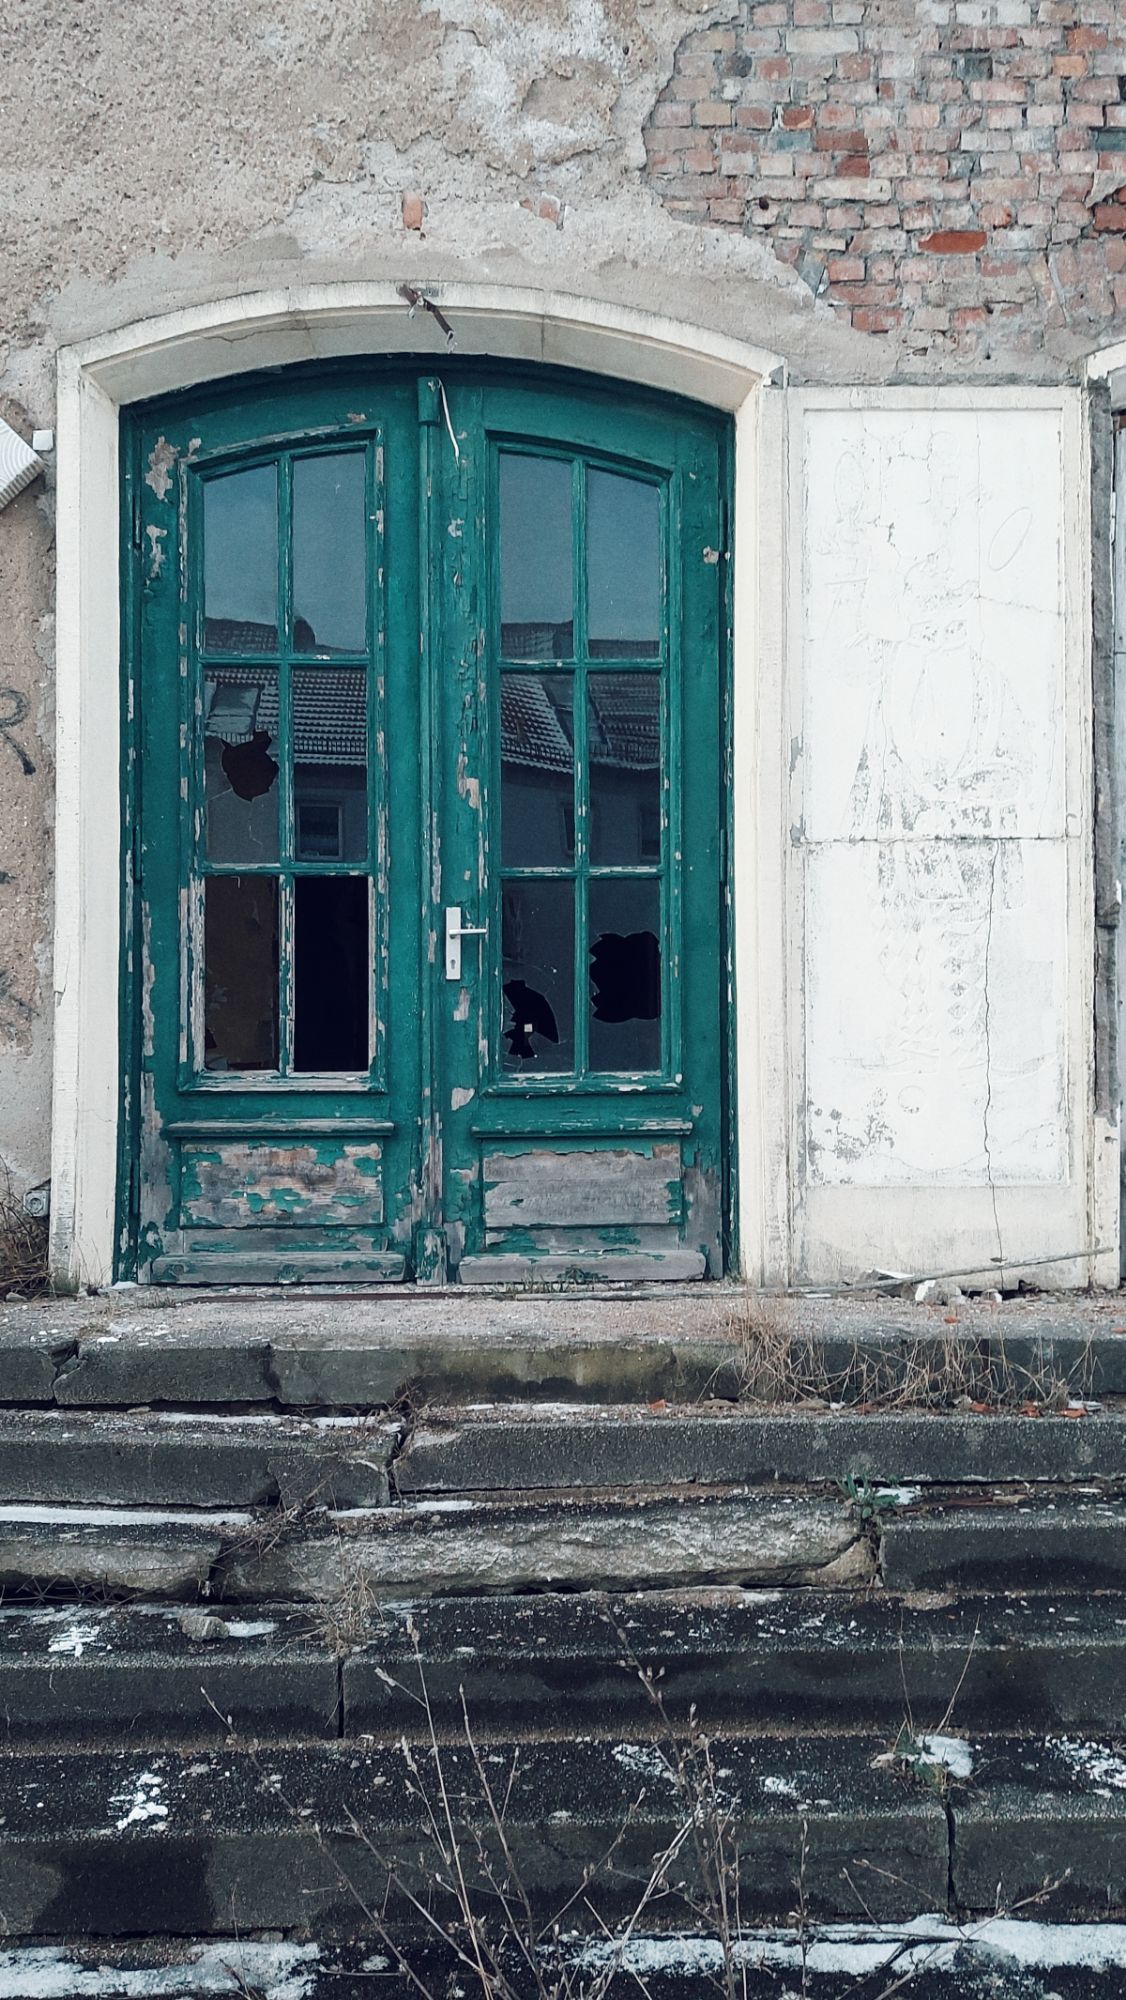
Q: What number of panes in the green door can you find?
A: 12